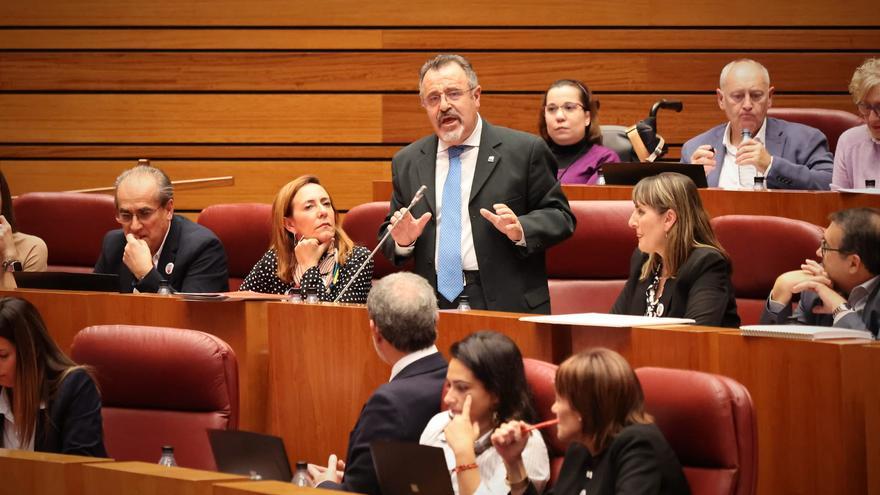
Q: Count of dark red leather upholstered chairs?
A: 9